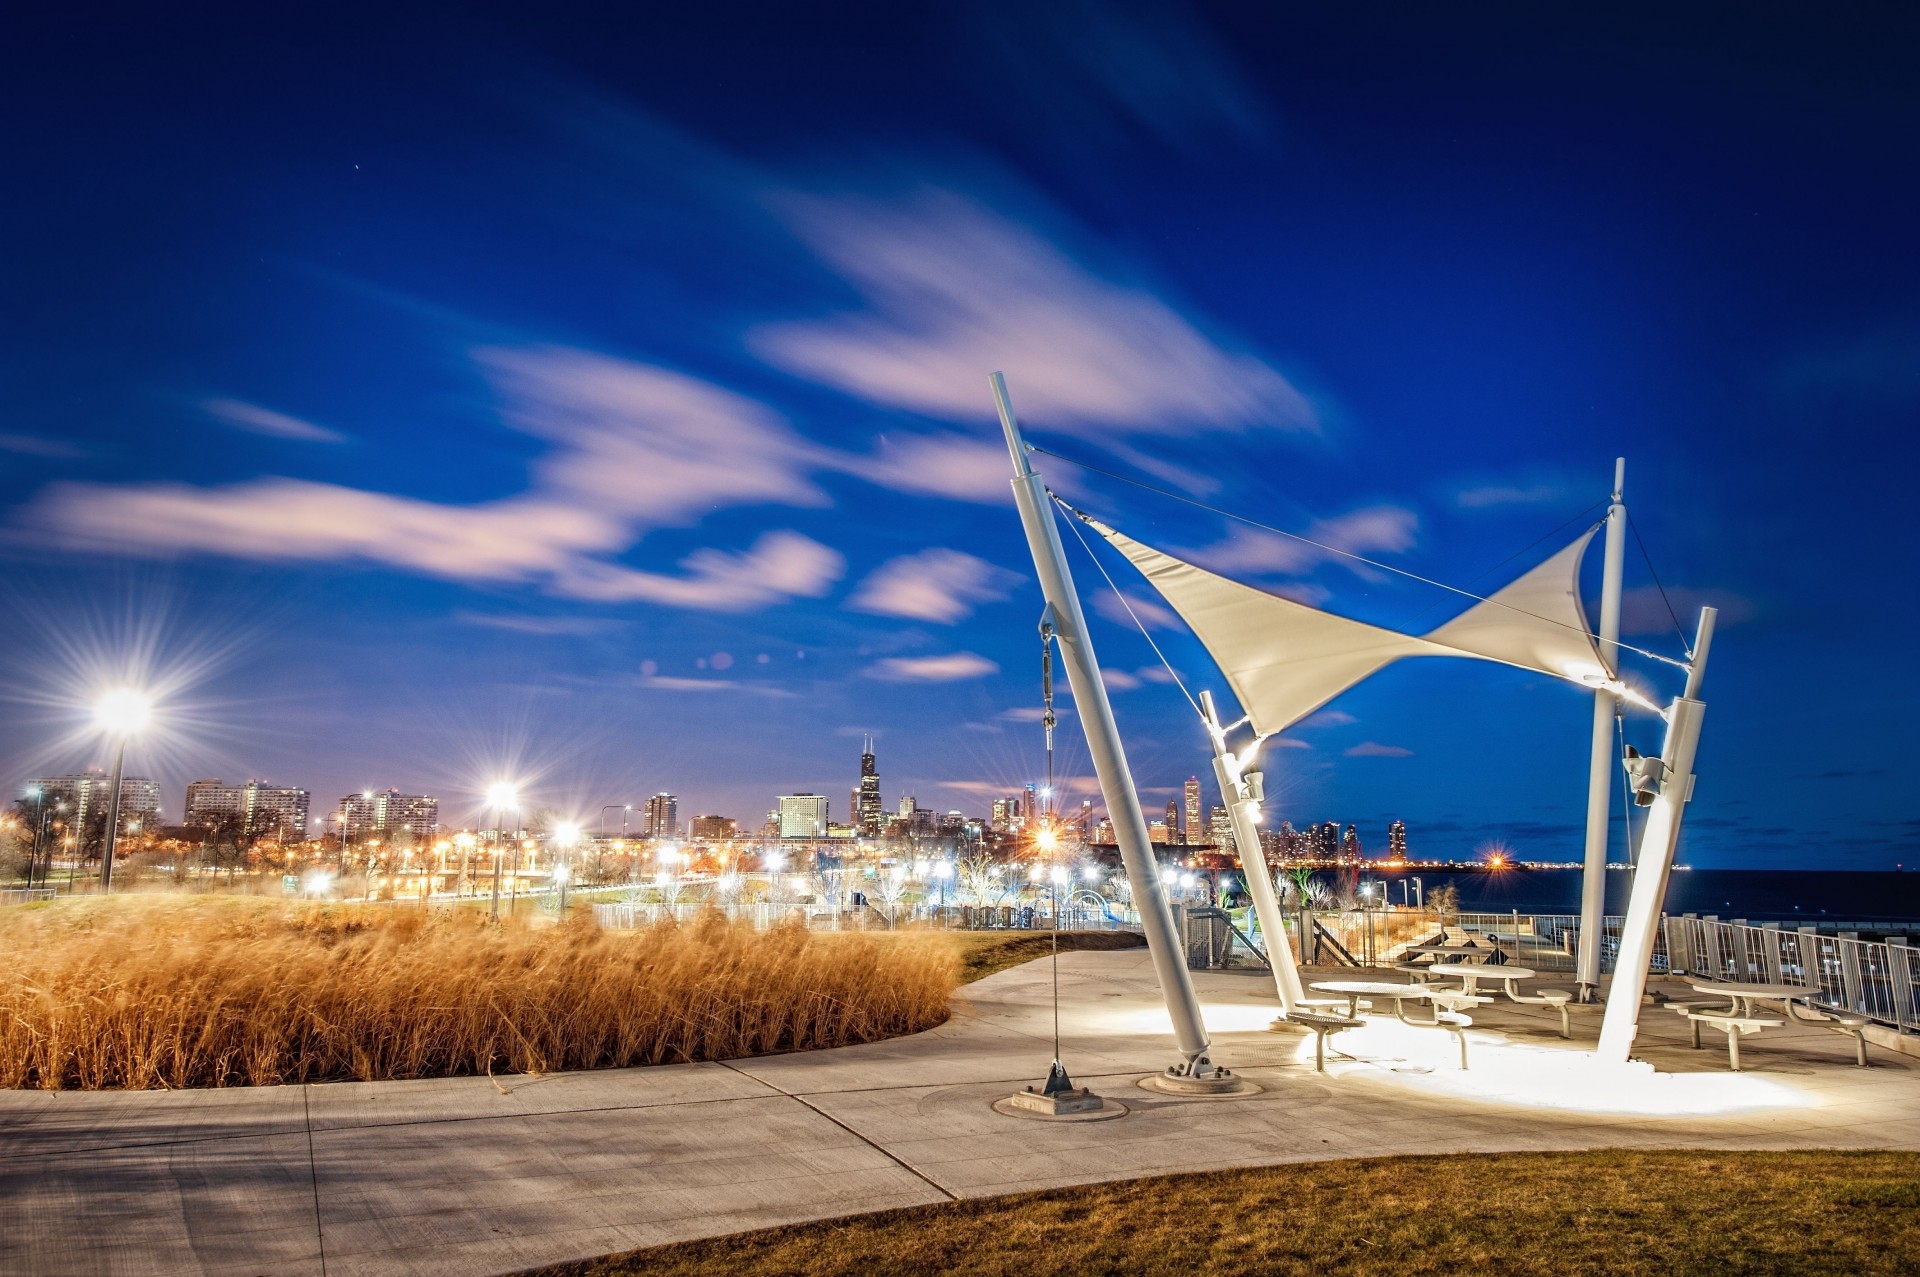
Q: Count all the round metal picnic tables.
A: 4